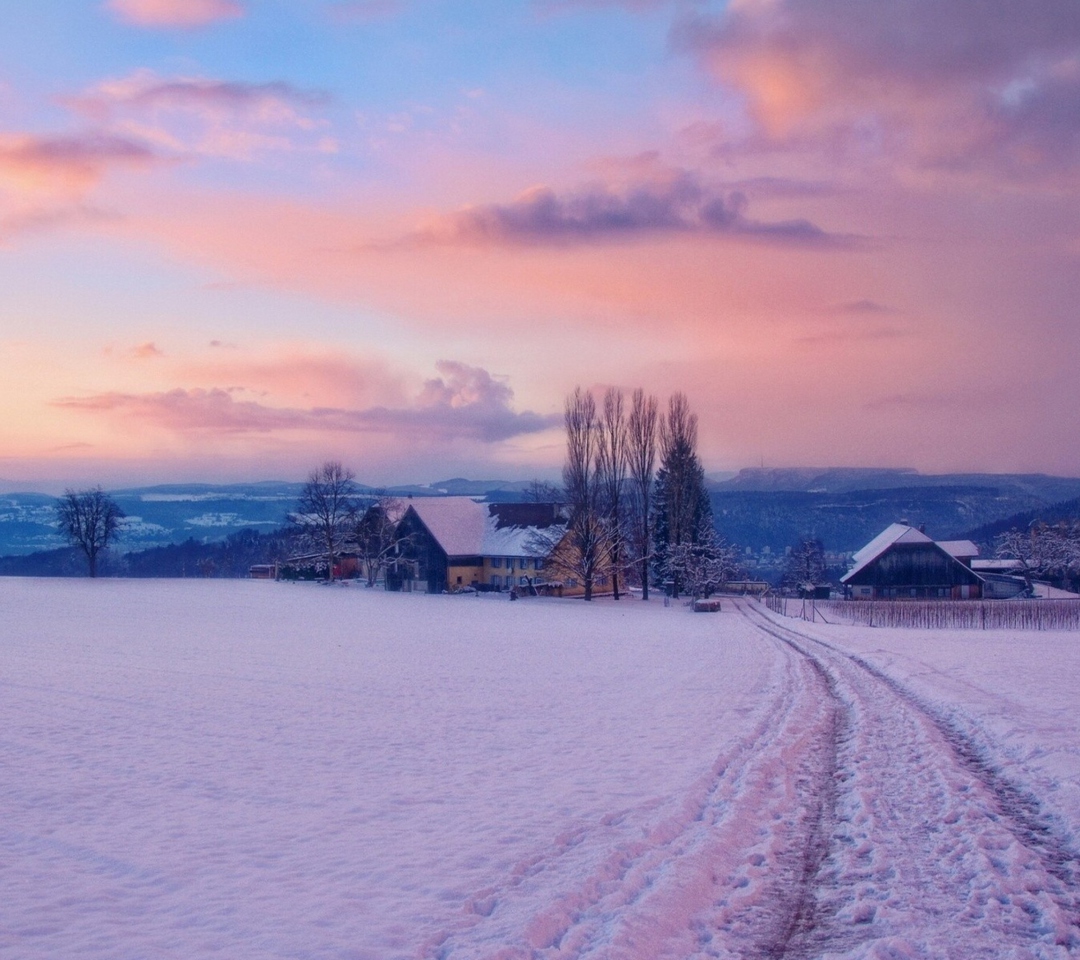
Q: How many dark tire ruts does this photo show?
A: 2